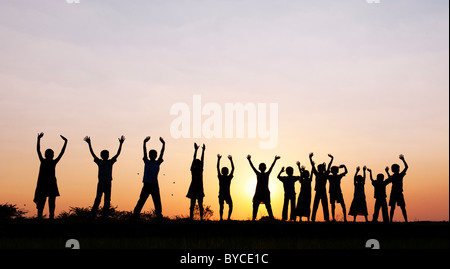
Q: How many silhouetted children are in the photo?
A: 13